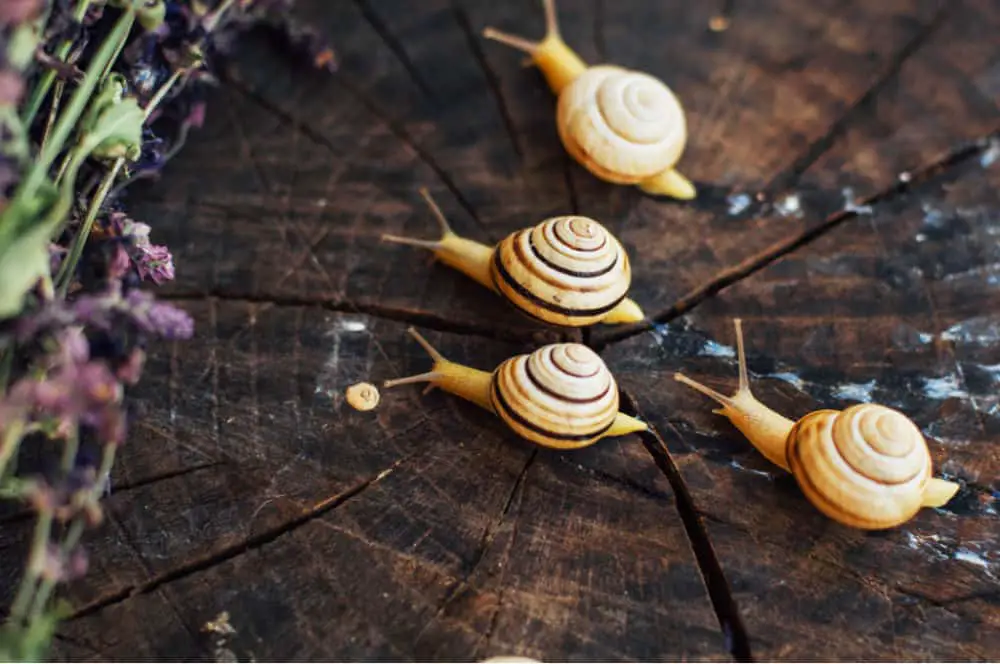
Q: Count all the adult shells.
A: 4